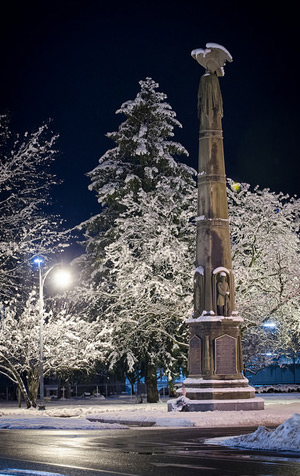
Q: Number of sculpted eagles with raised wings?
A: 1